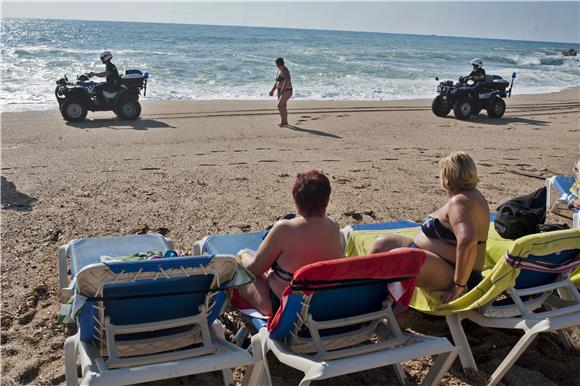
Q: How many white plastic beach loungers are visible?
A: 4